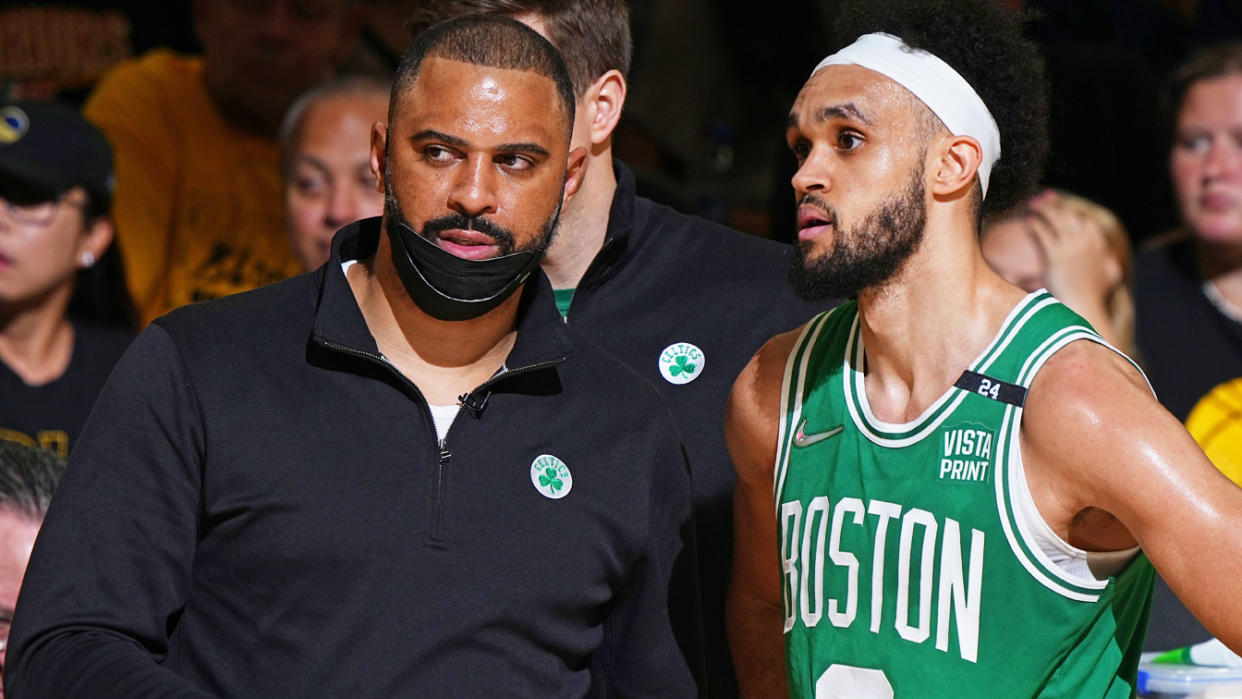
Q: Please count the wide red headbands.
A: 0